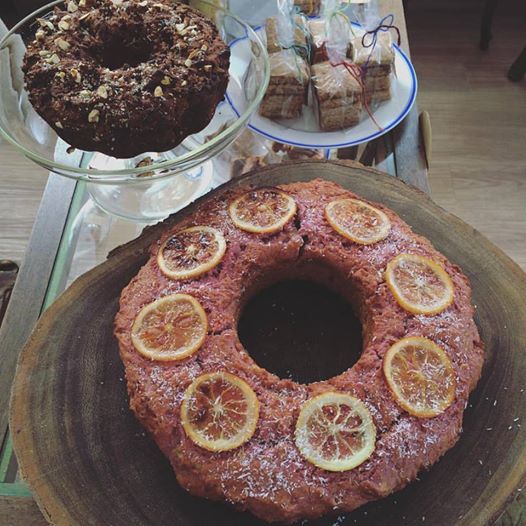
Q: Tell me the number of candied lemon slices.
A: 8